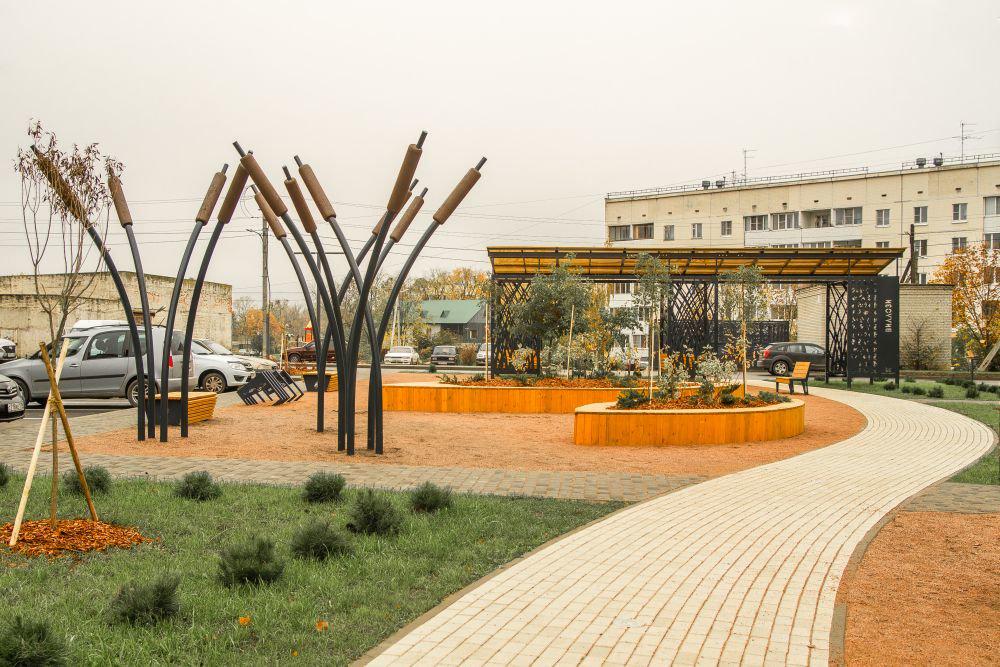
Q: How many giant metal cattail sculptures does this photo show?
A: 12